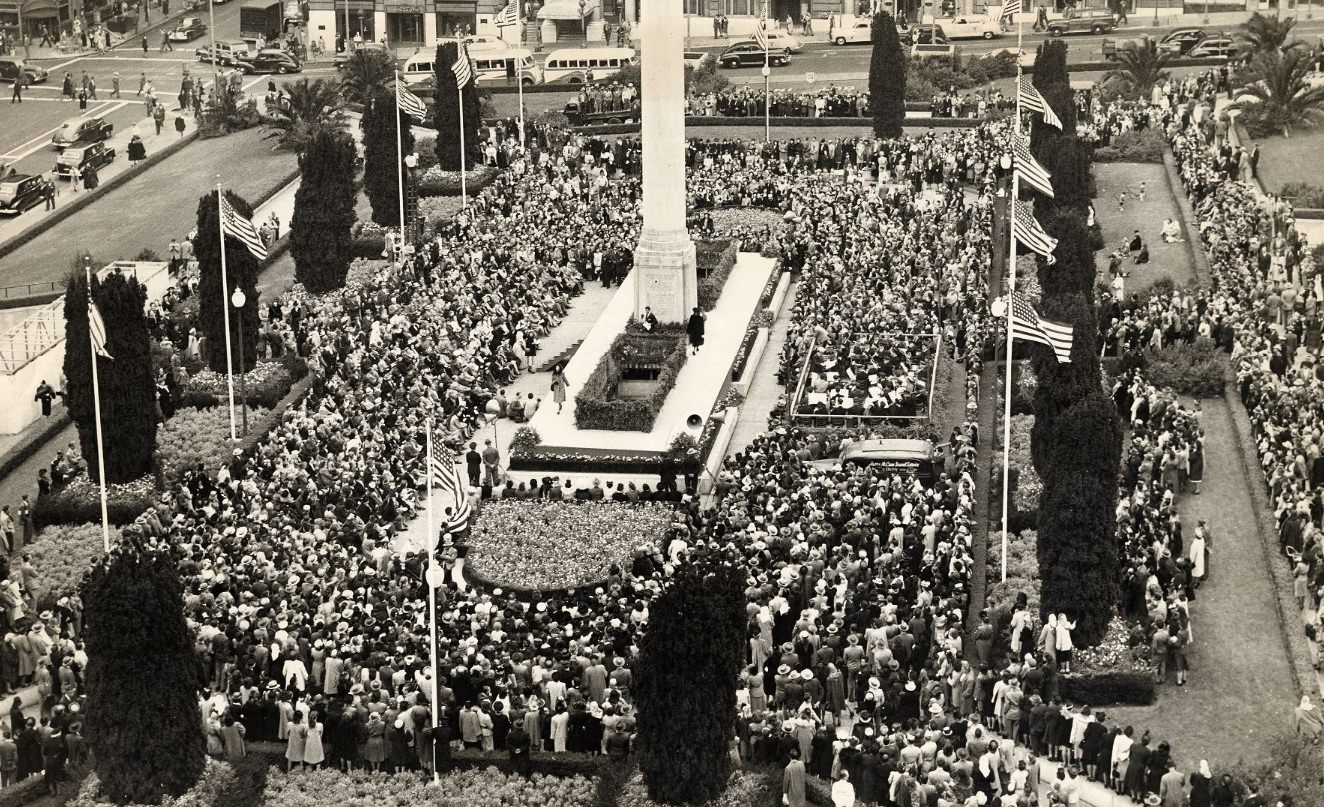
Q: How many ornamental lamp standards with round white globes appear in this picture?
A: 6